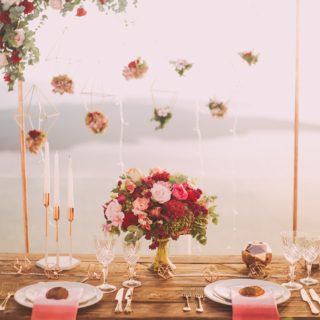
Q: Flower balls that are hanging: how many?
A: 8